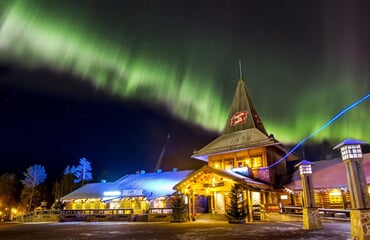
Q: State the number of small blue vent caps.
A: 4